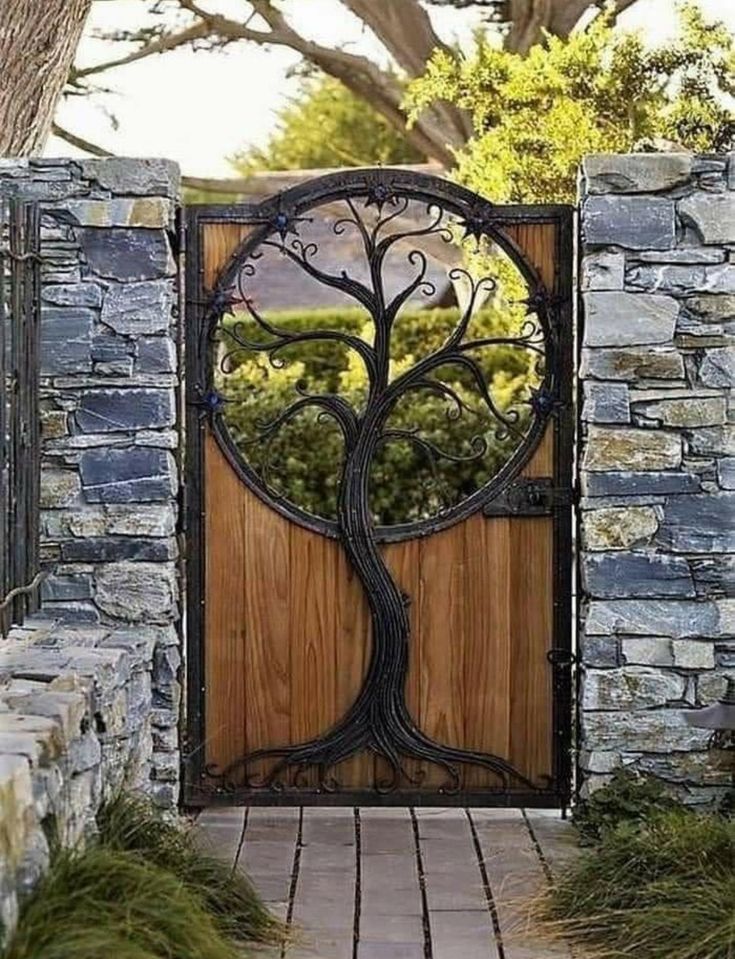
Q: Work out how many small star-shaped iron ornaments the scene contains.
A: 7